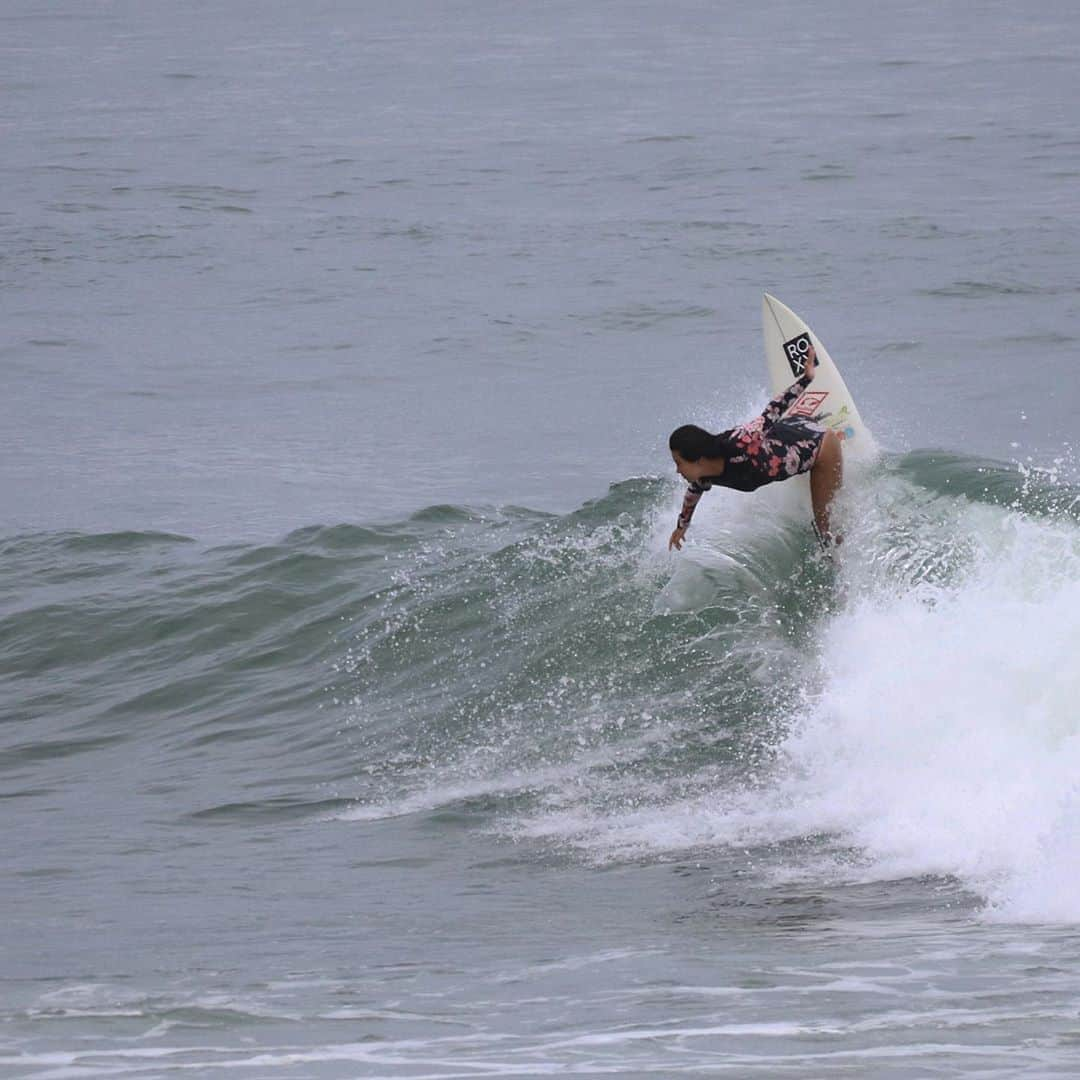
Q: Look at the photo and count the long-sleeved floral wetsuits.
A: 1